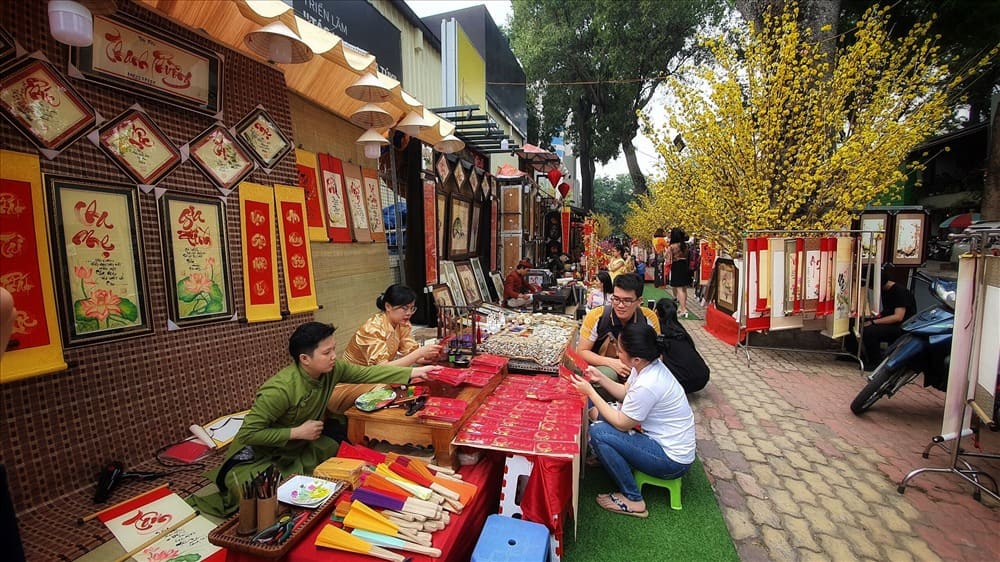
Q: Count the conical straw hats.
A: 6